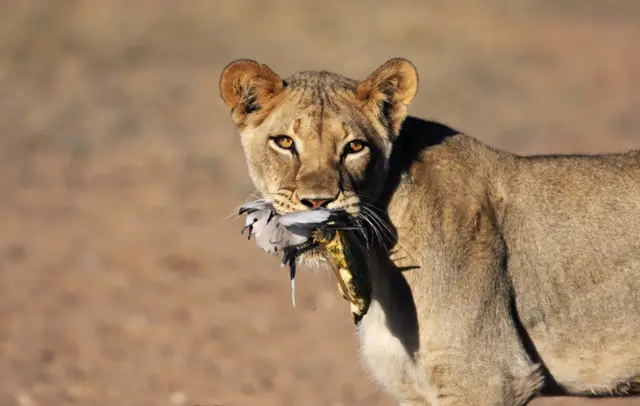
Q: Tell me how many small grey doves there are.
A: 1